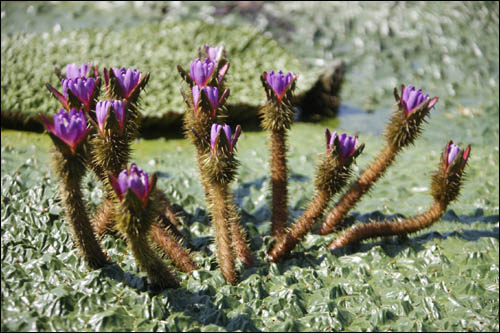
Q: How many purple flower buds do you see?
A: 14